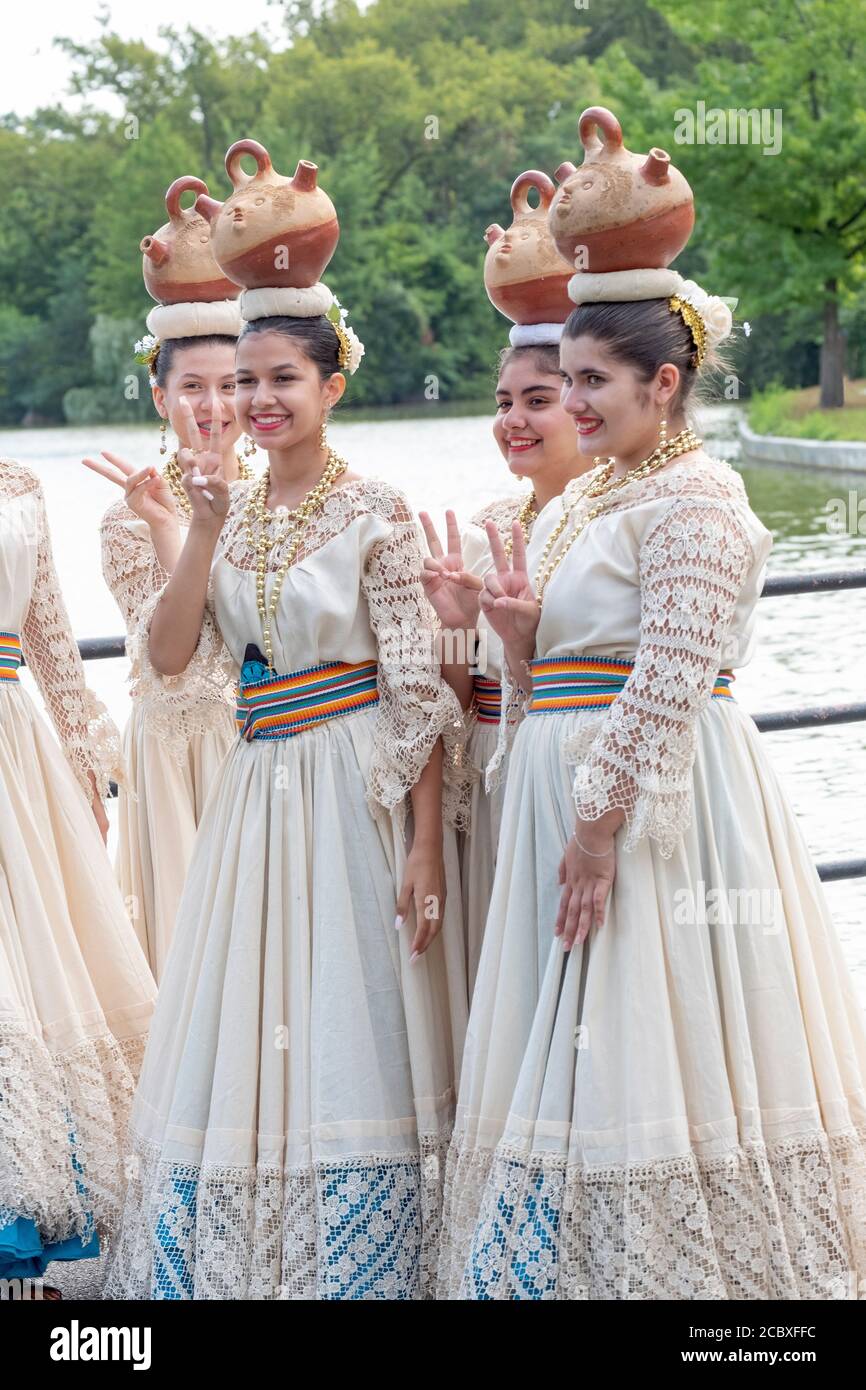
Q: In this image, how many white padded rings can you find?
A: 4